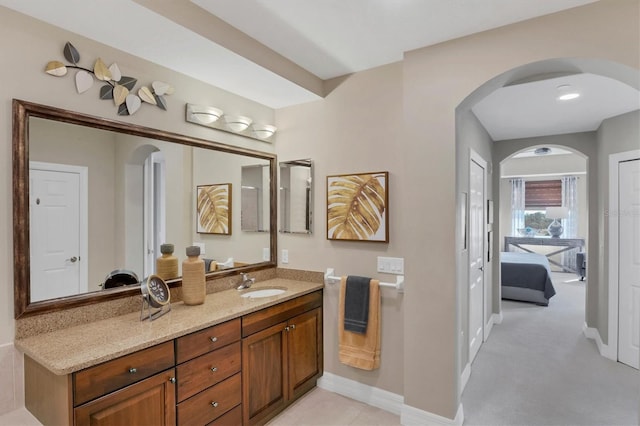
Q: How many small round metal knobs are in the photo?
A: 7